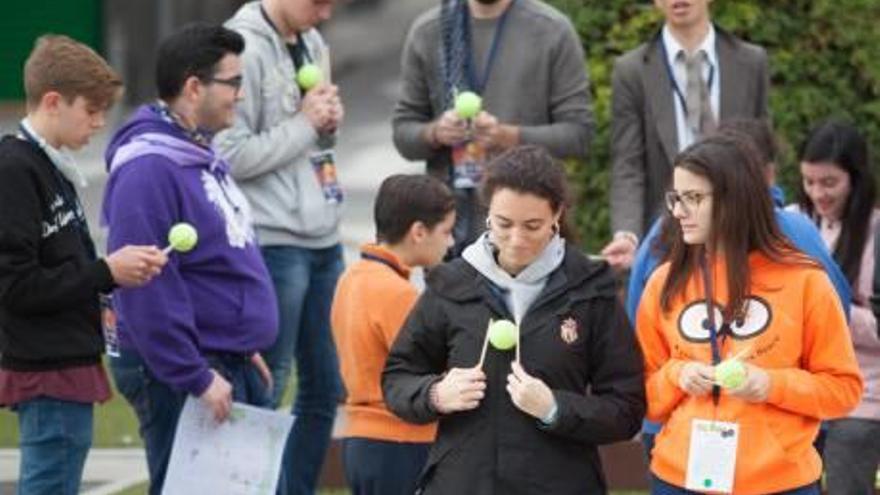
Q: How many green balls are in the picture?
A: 5